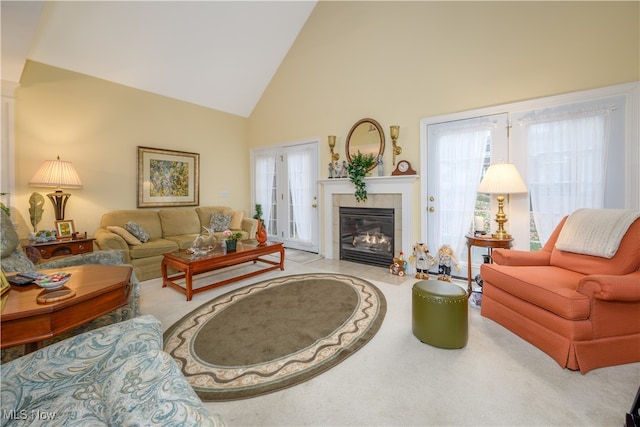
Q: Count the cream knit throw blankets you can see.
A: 1